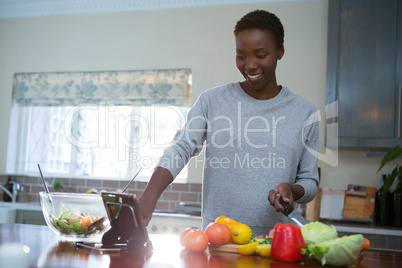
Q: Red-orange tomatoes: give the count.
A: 3